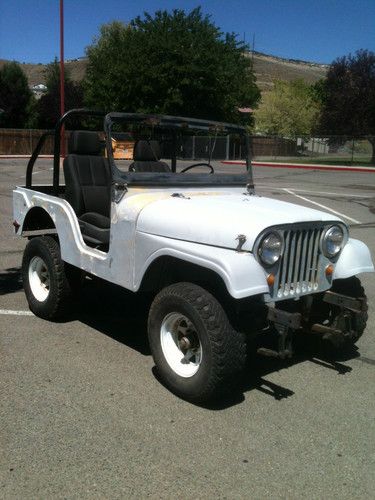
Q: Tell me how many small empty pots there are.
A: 0